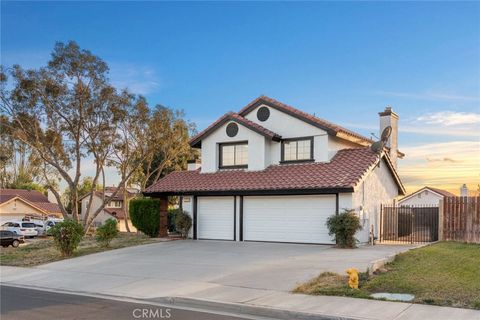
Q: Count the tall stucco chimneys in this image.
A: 1